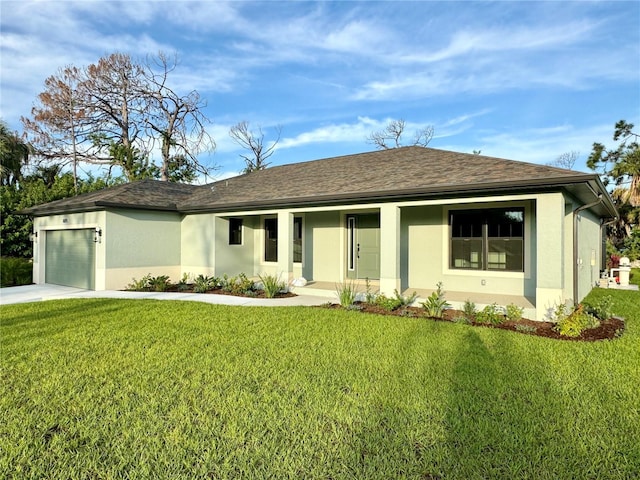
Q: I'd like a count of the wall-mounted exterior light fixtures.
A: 2